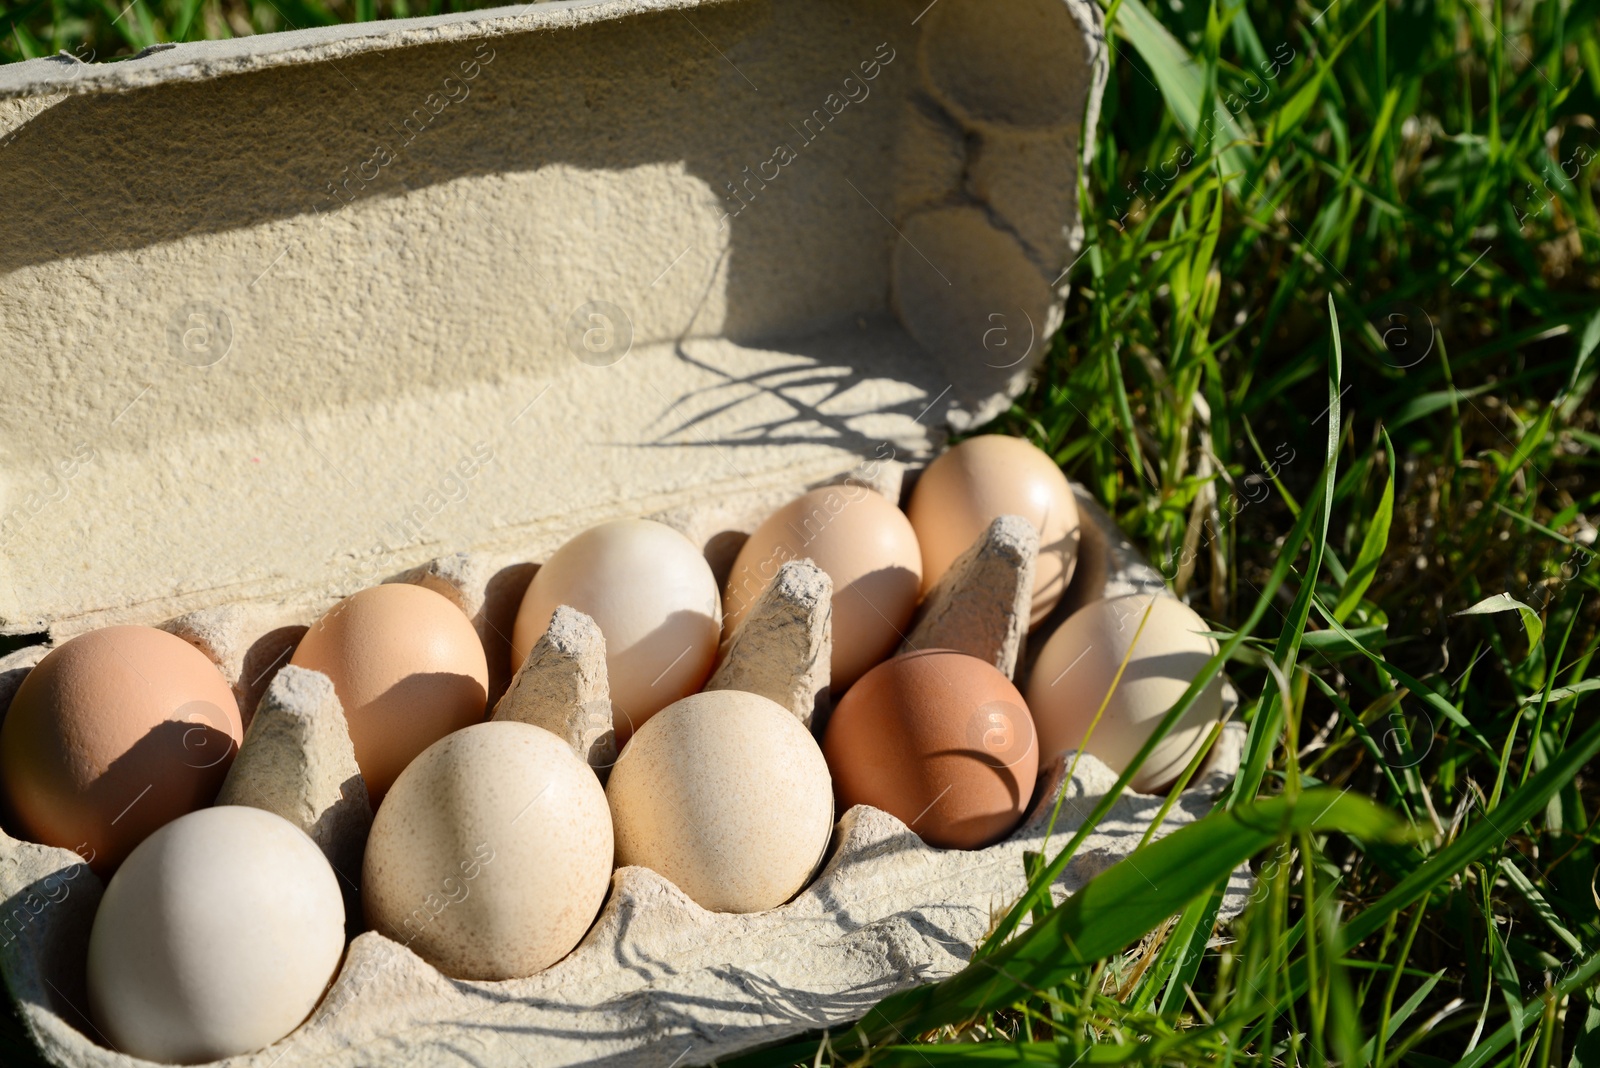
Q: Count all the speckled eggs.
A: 2